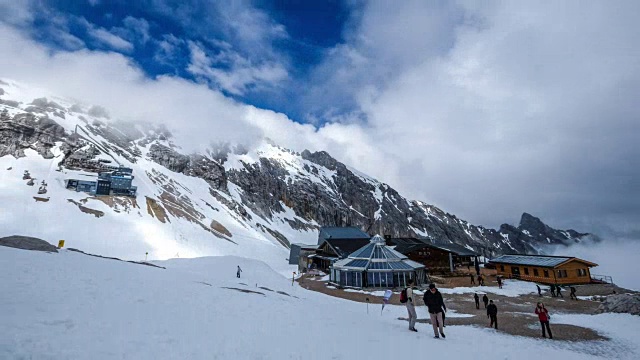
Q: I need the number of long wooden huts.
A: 1